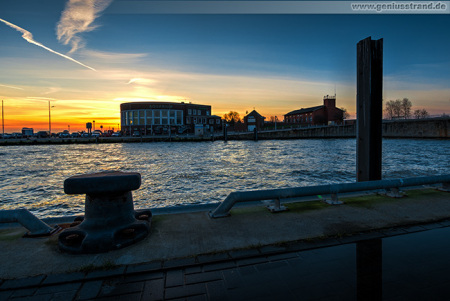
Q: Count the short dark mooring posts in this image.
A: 1